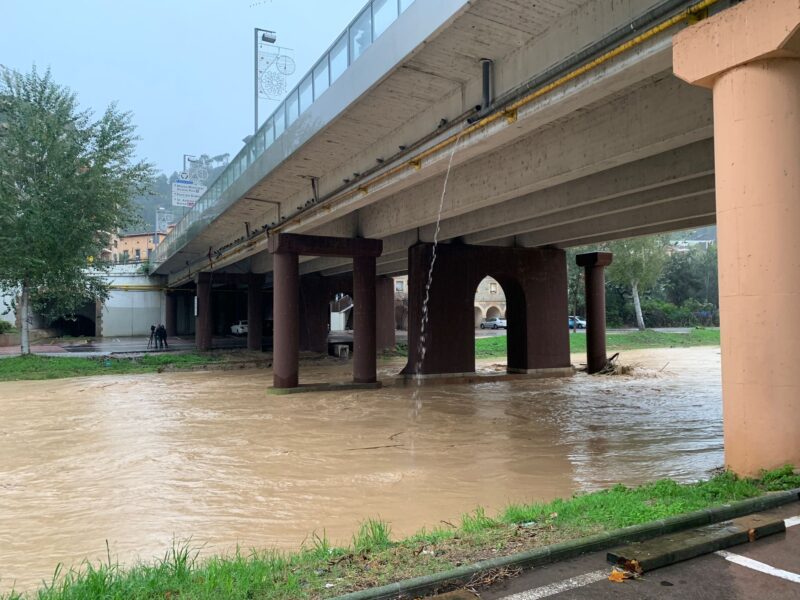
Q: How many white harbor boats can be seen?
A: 0